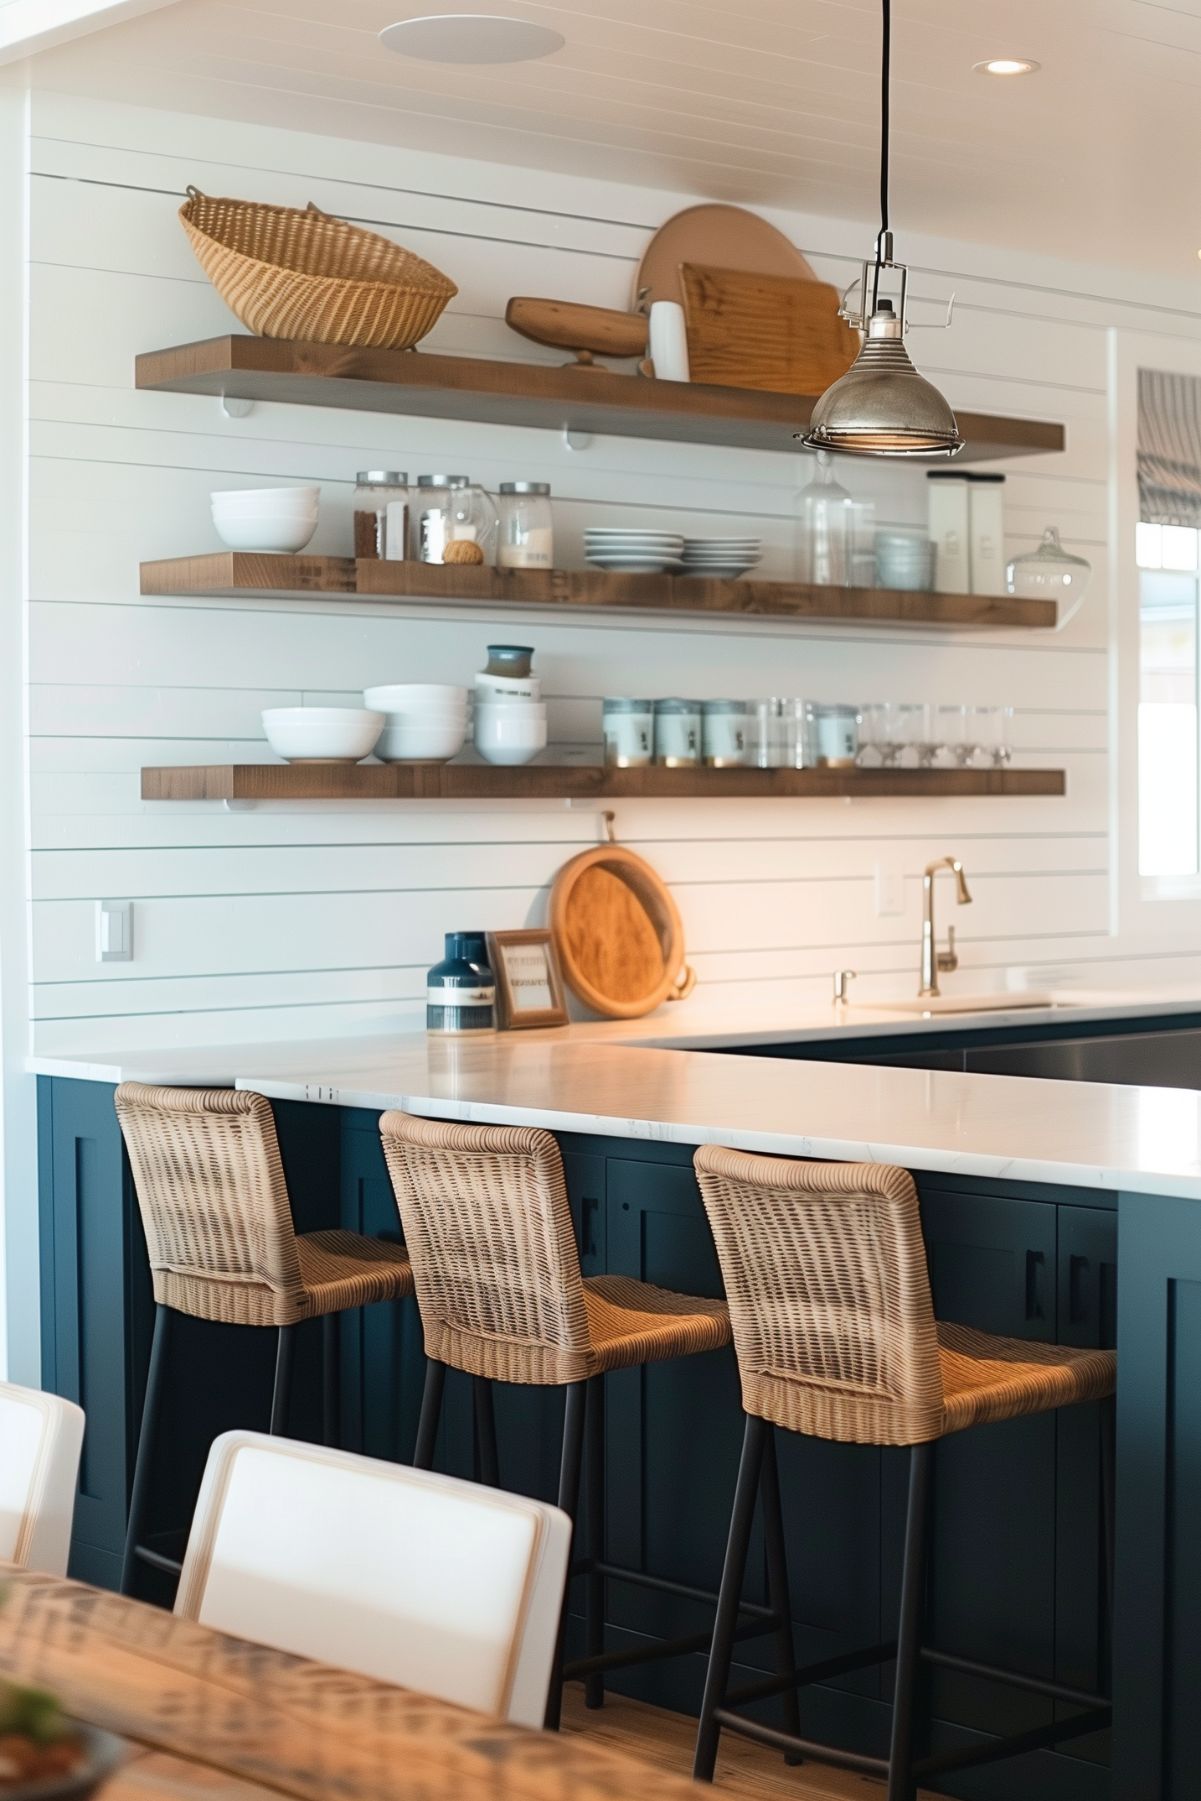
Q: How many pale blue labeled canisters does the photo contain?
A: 4